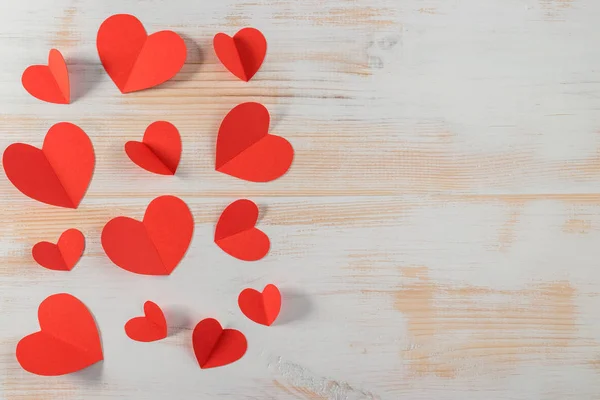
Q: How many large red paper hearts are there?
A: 5